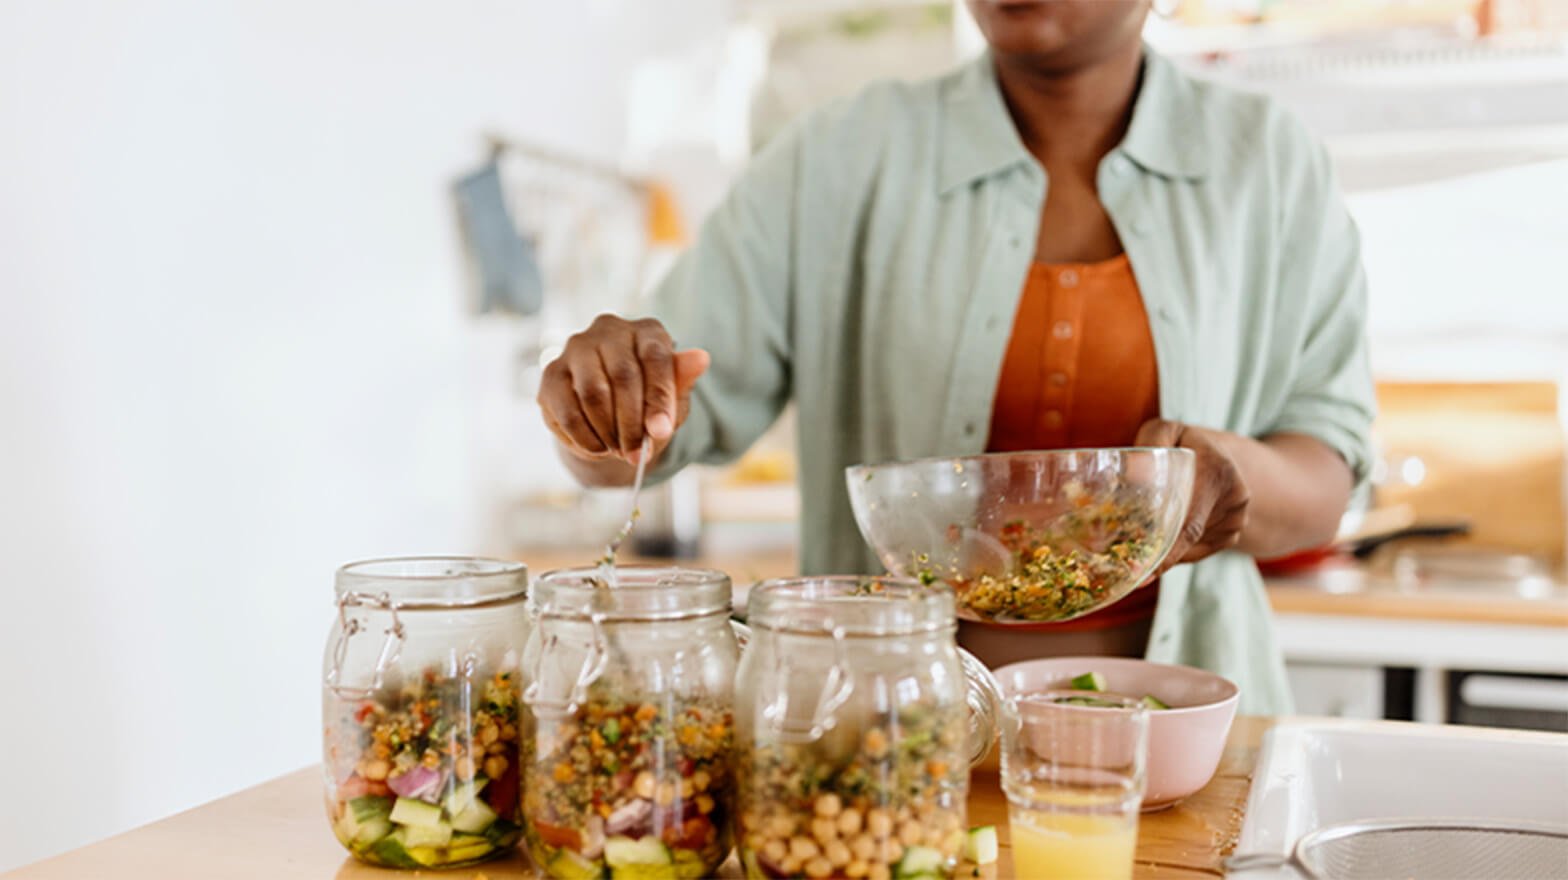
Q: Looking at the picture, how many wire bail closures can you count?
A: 3